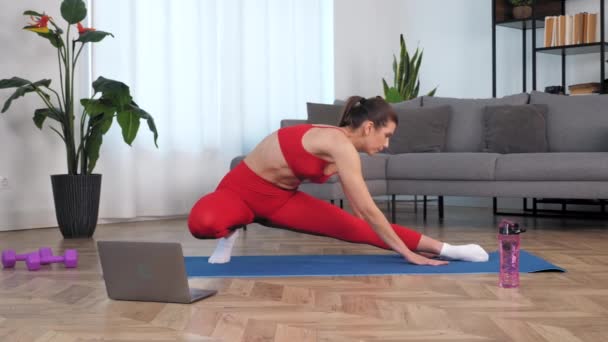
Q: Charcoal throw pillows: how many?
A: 3